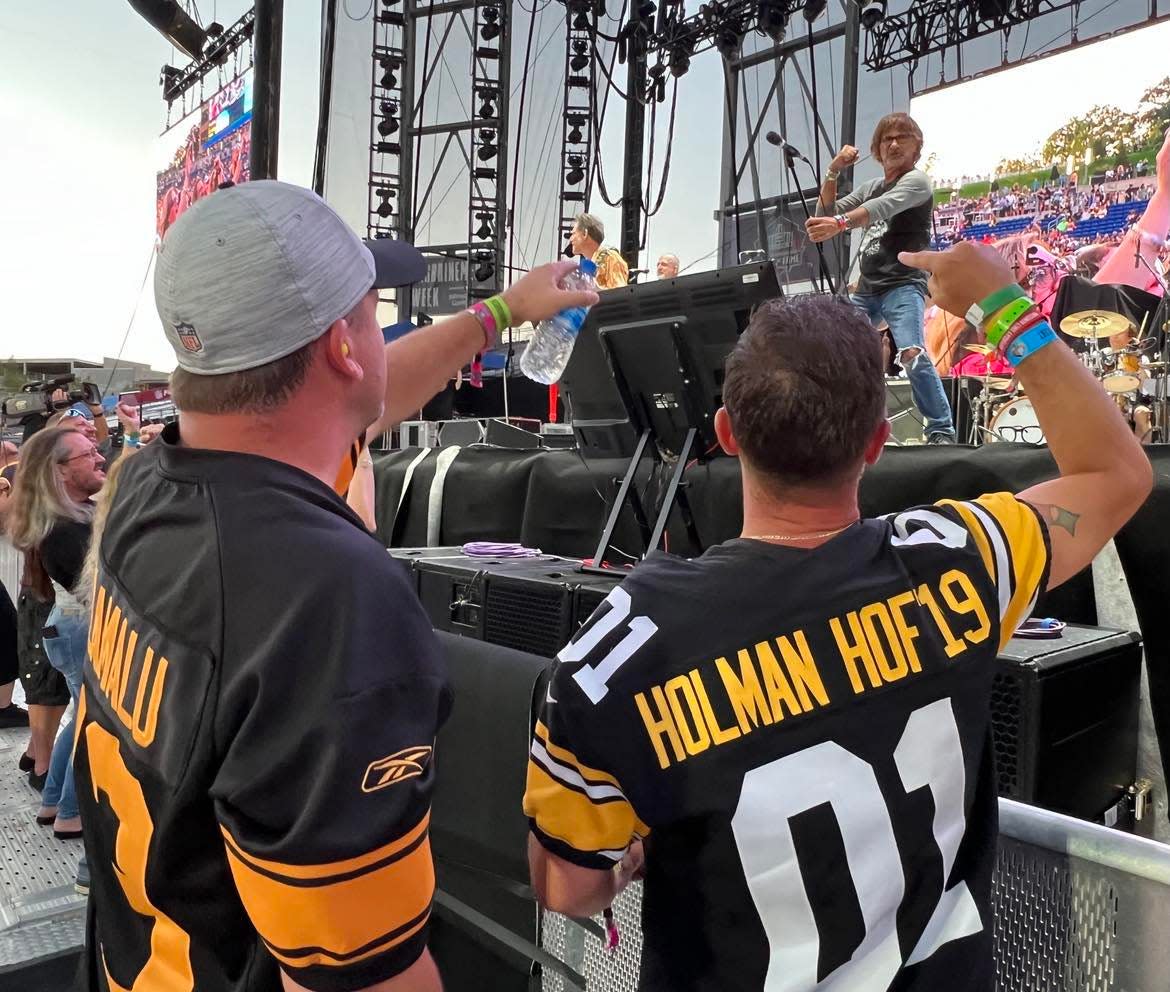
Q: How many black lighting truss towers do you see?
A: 3